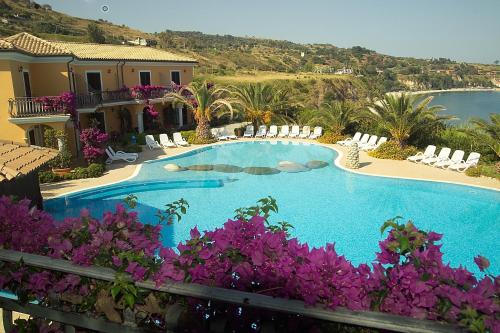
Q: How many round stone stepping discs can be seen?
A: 6